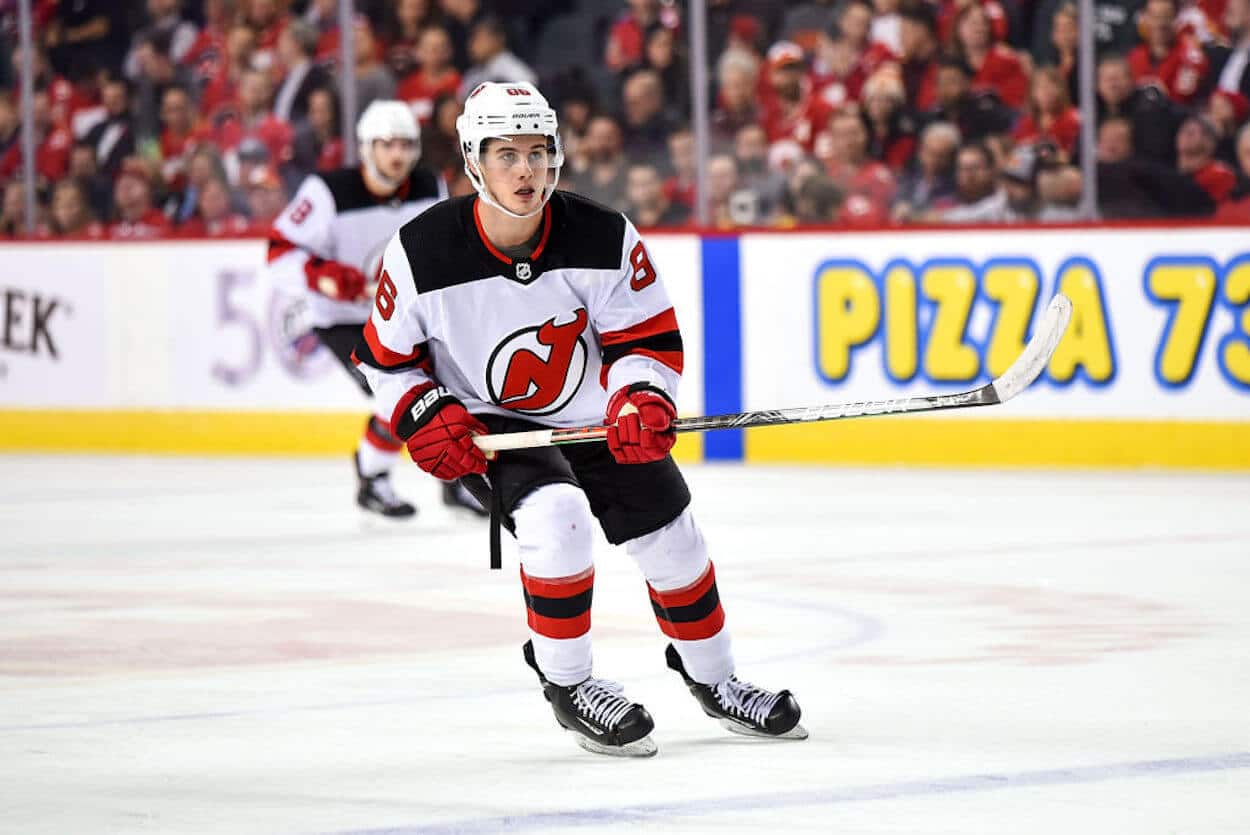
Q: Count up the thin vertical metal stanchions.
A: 4